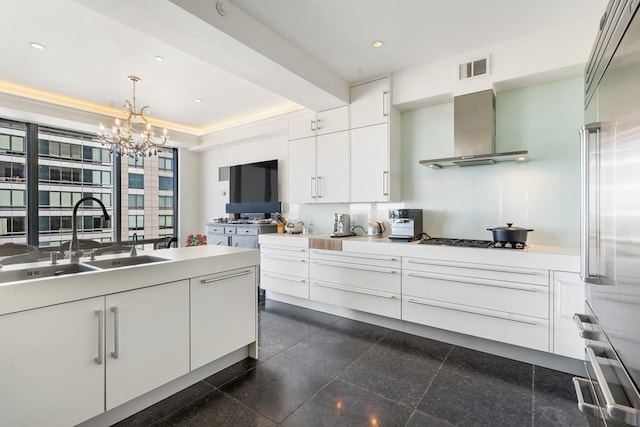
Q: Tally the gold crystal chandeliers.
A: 1